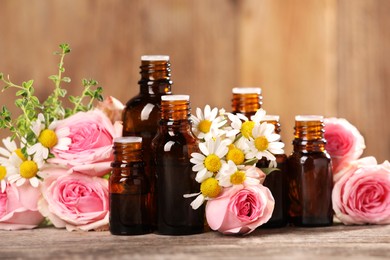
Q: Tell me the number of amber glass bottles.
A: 6